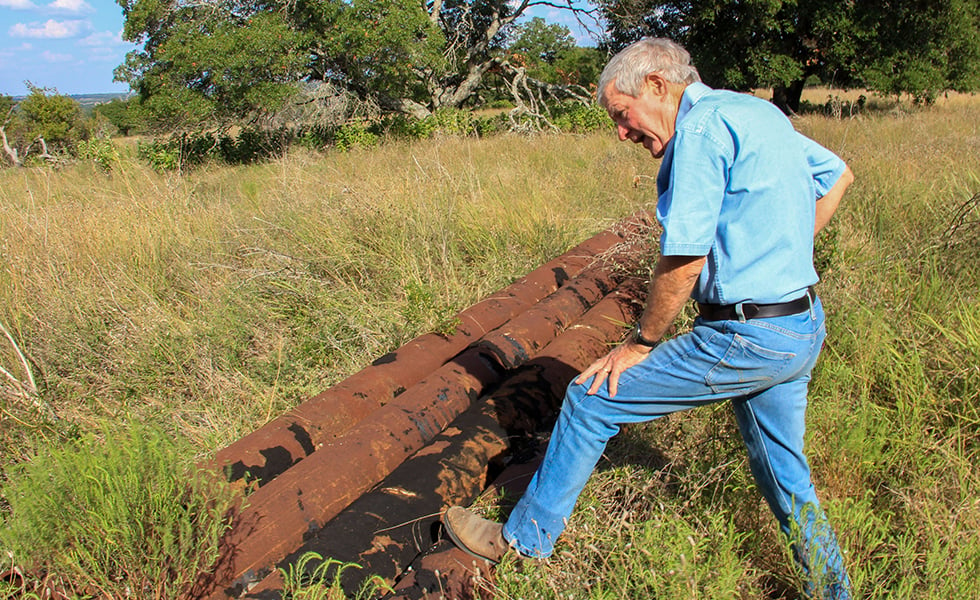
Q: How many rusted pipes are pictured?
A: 4